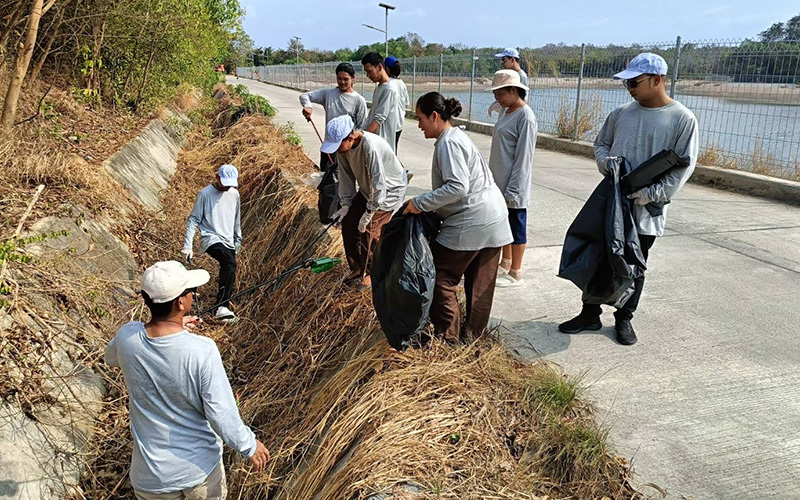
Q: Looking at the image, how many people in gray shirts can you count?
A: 10